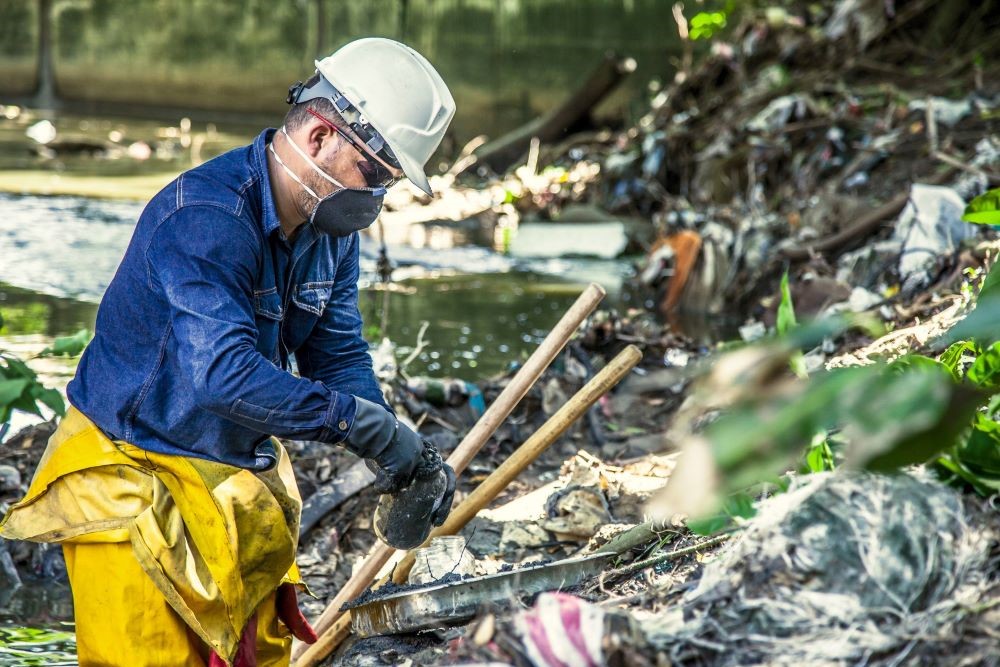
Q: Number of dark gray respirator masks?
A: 1